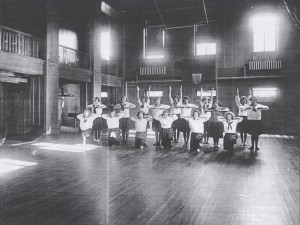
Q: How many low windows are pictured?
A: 4